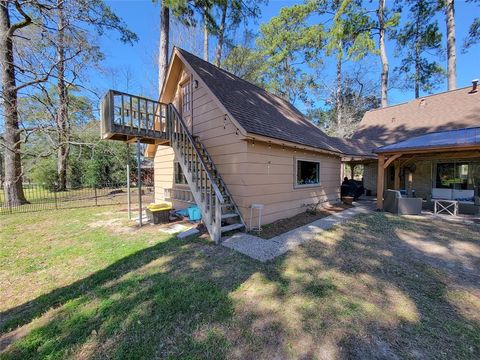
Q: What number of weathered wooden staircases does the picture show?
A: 1